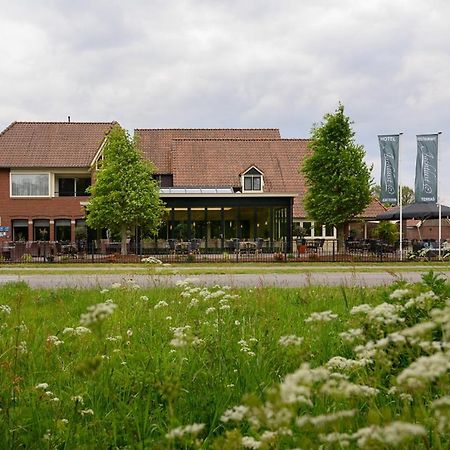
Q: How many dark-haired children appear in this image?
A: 0